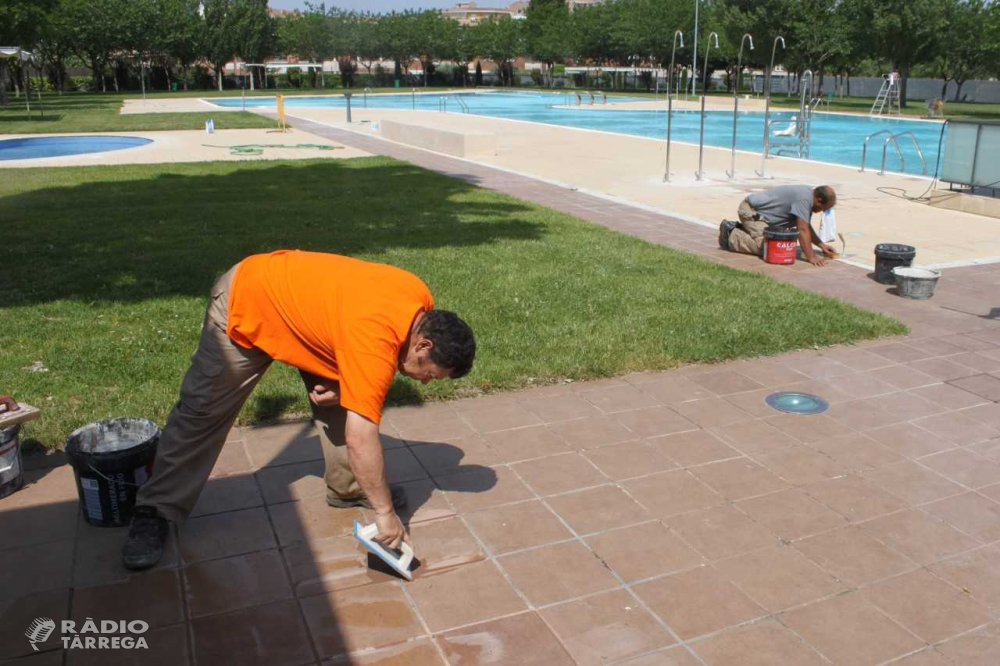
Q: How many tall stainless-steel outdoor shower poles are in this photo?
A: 4